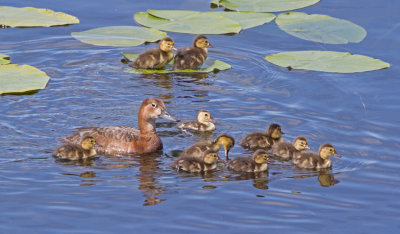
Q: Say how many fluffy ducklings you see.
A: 10